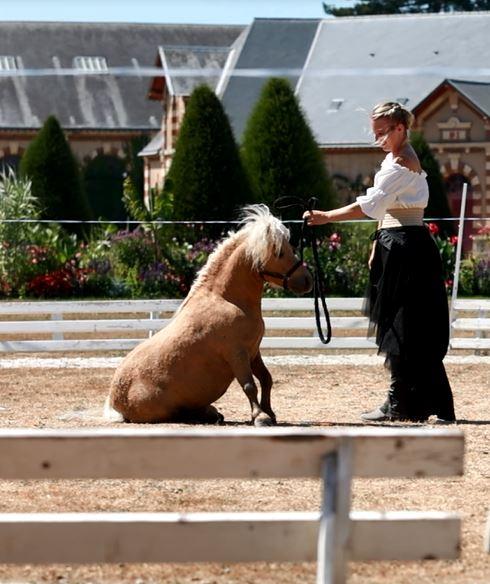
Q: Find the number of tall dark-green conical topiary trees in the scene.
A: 4